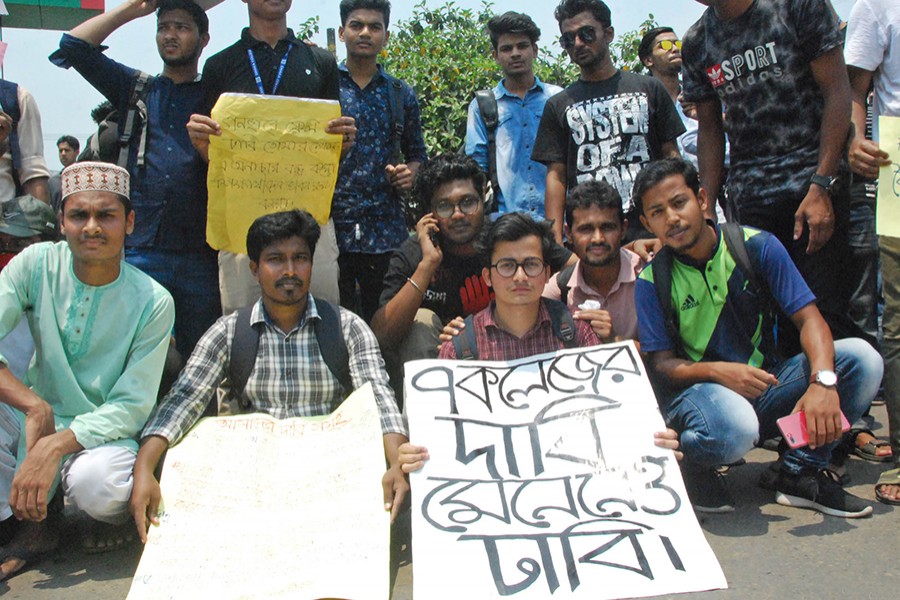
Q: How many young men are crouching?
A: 6